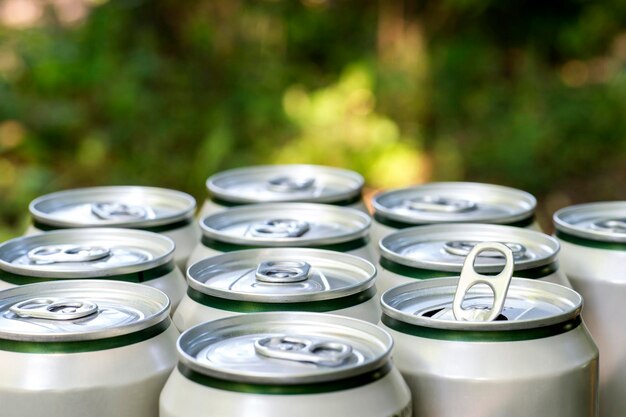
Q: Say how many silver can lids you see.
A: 11